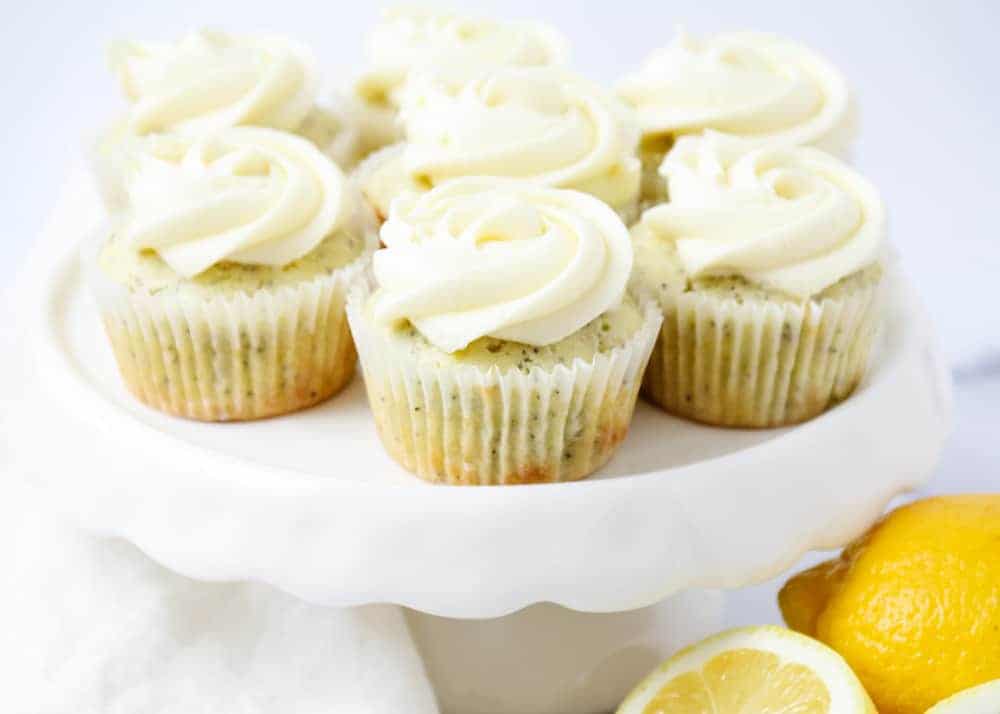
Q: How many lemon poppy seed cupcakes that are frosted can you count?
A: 7